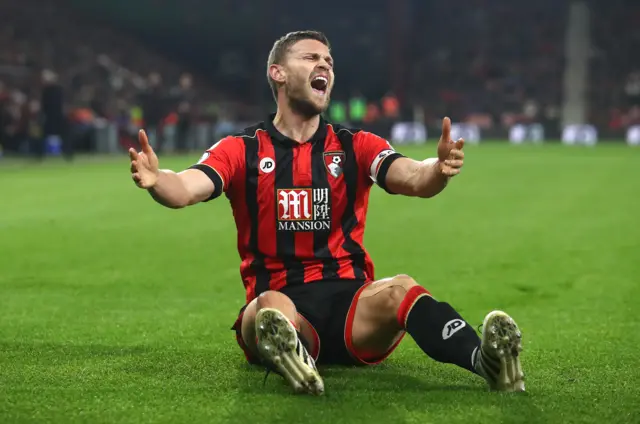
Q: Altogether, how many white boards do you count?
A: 5